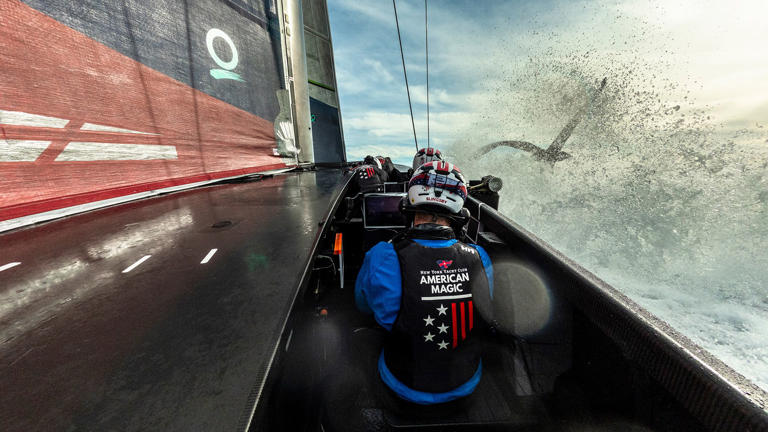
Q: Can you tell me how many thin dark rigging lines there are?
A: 2